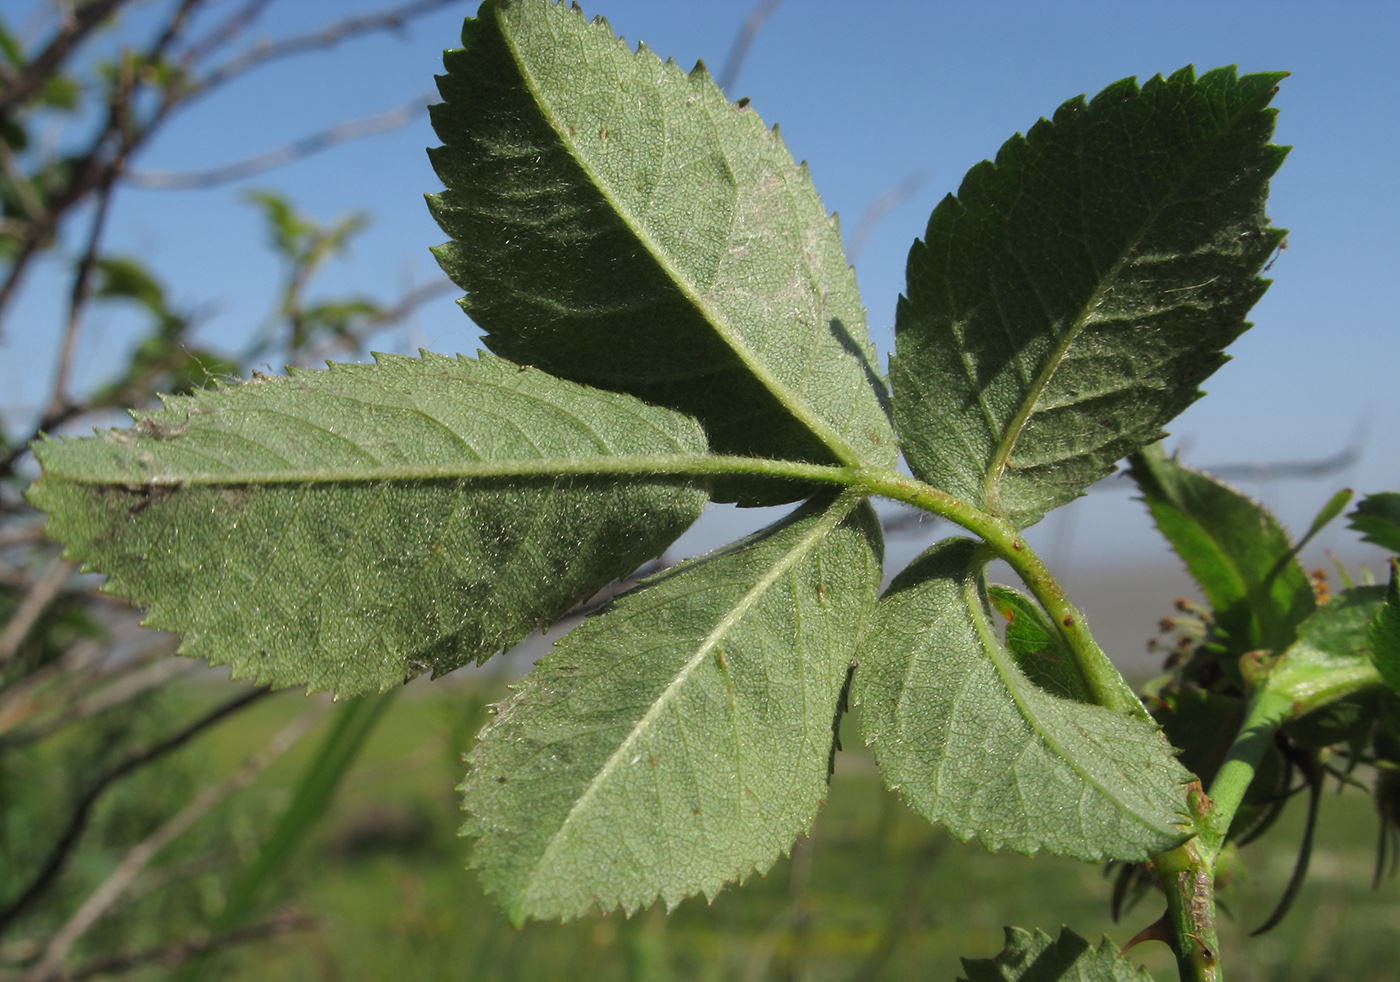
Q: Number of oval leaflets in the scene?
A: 5